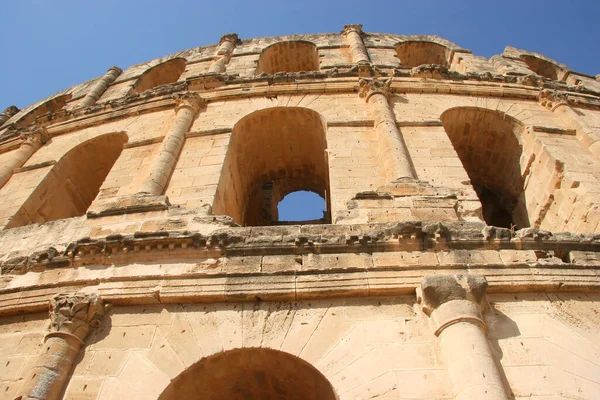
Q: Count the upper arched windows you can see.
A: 5